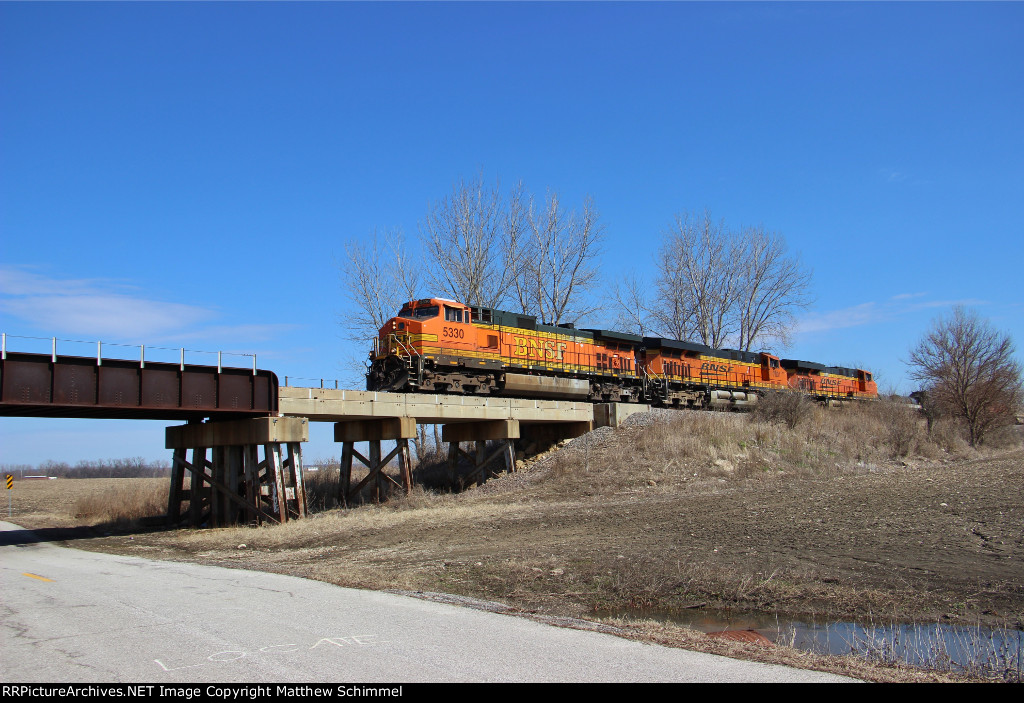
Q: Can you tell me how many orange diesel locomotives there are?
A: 3